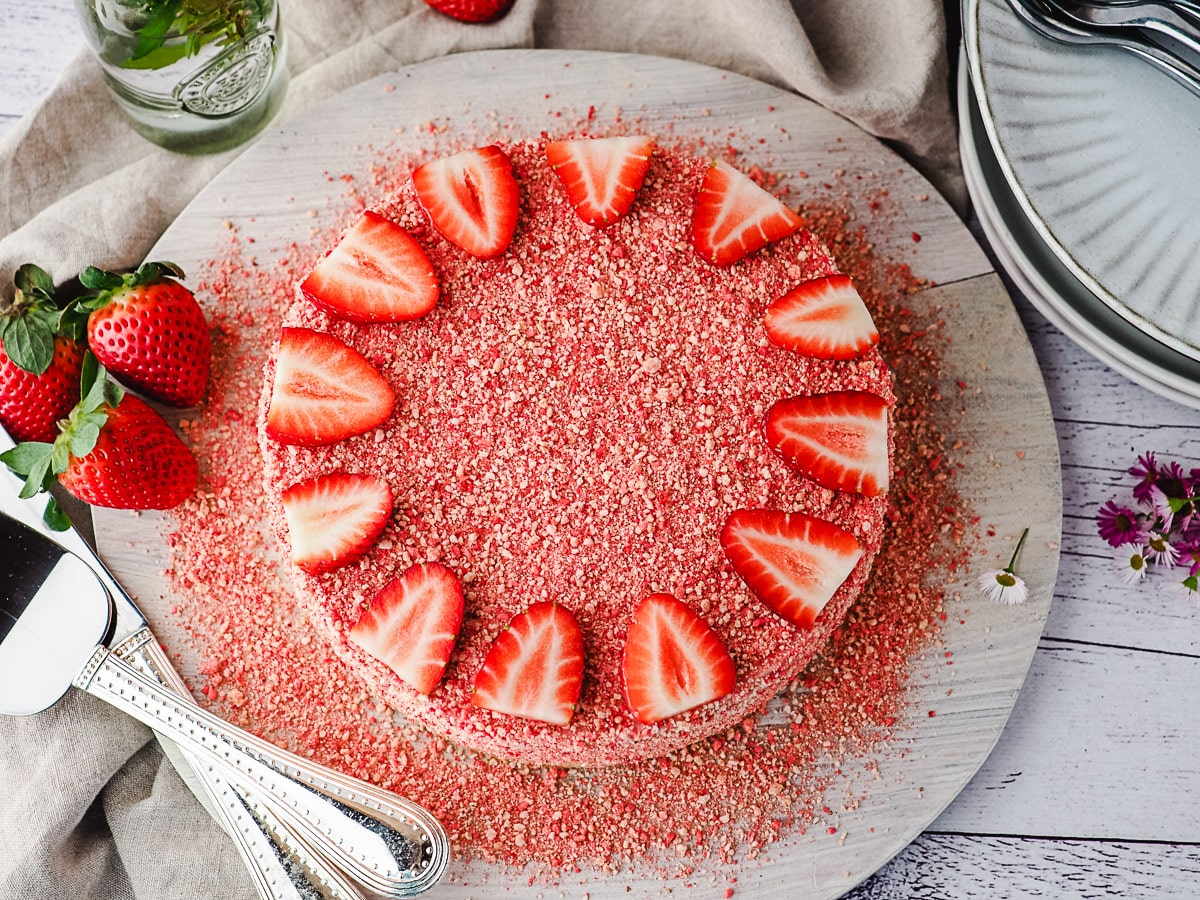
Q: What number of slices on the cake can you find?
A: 12